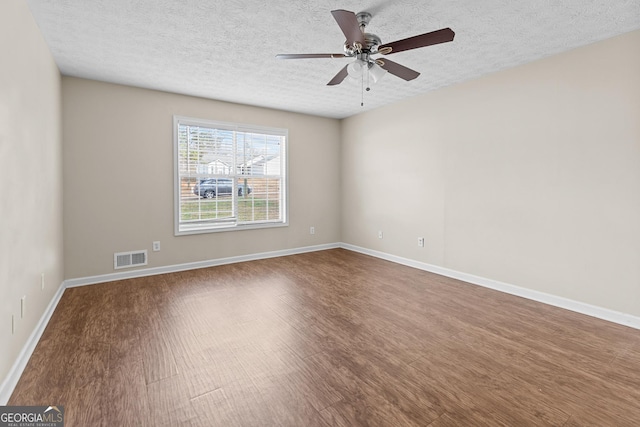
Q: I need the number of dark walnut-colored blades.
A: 5